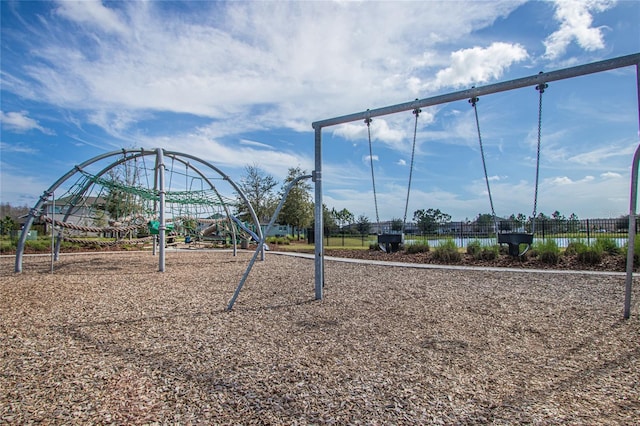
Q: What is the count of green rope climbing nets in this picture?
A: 1